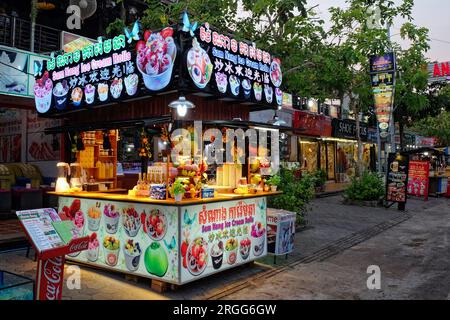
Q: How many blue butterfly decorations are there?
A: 6